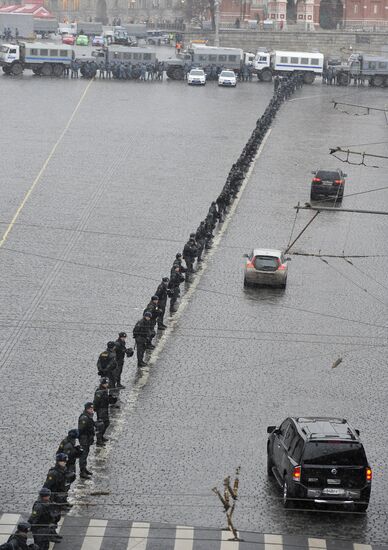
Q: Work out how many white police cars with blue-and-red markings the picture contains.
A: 2